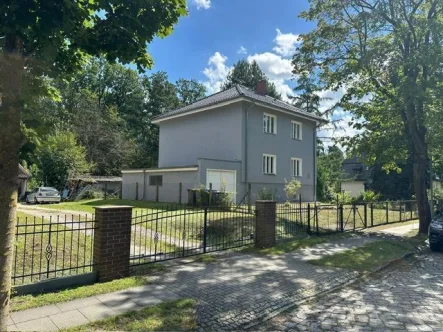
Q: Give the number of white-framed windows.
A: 4